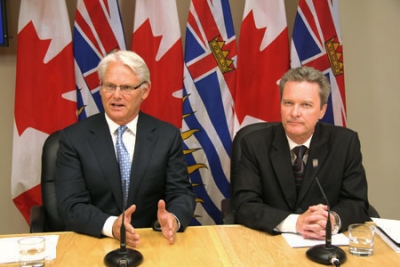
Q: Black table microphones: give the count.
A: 2